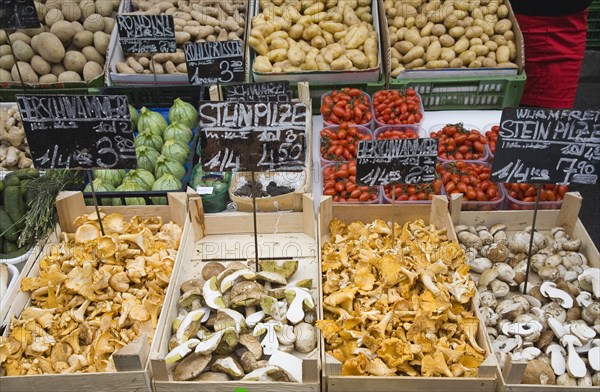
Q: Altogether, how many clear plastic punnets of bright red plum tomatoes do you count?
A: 10